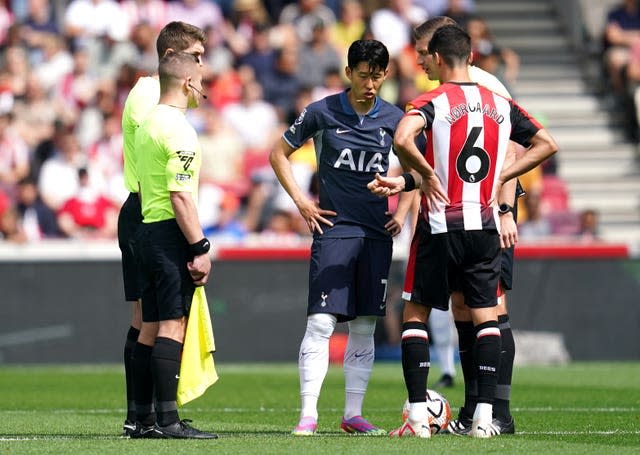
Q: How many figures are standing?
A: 5